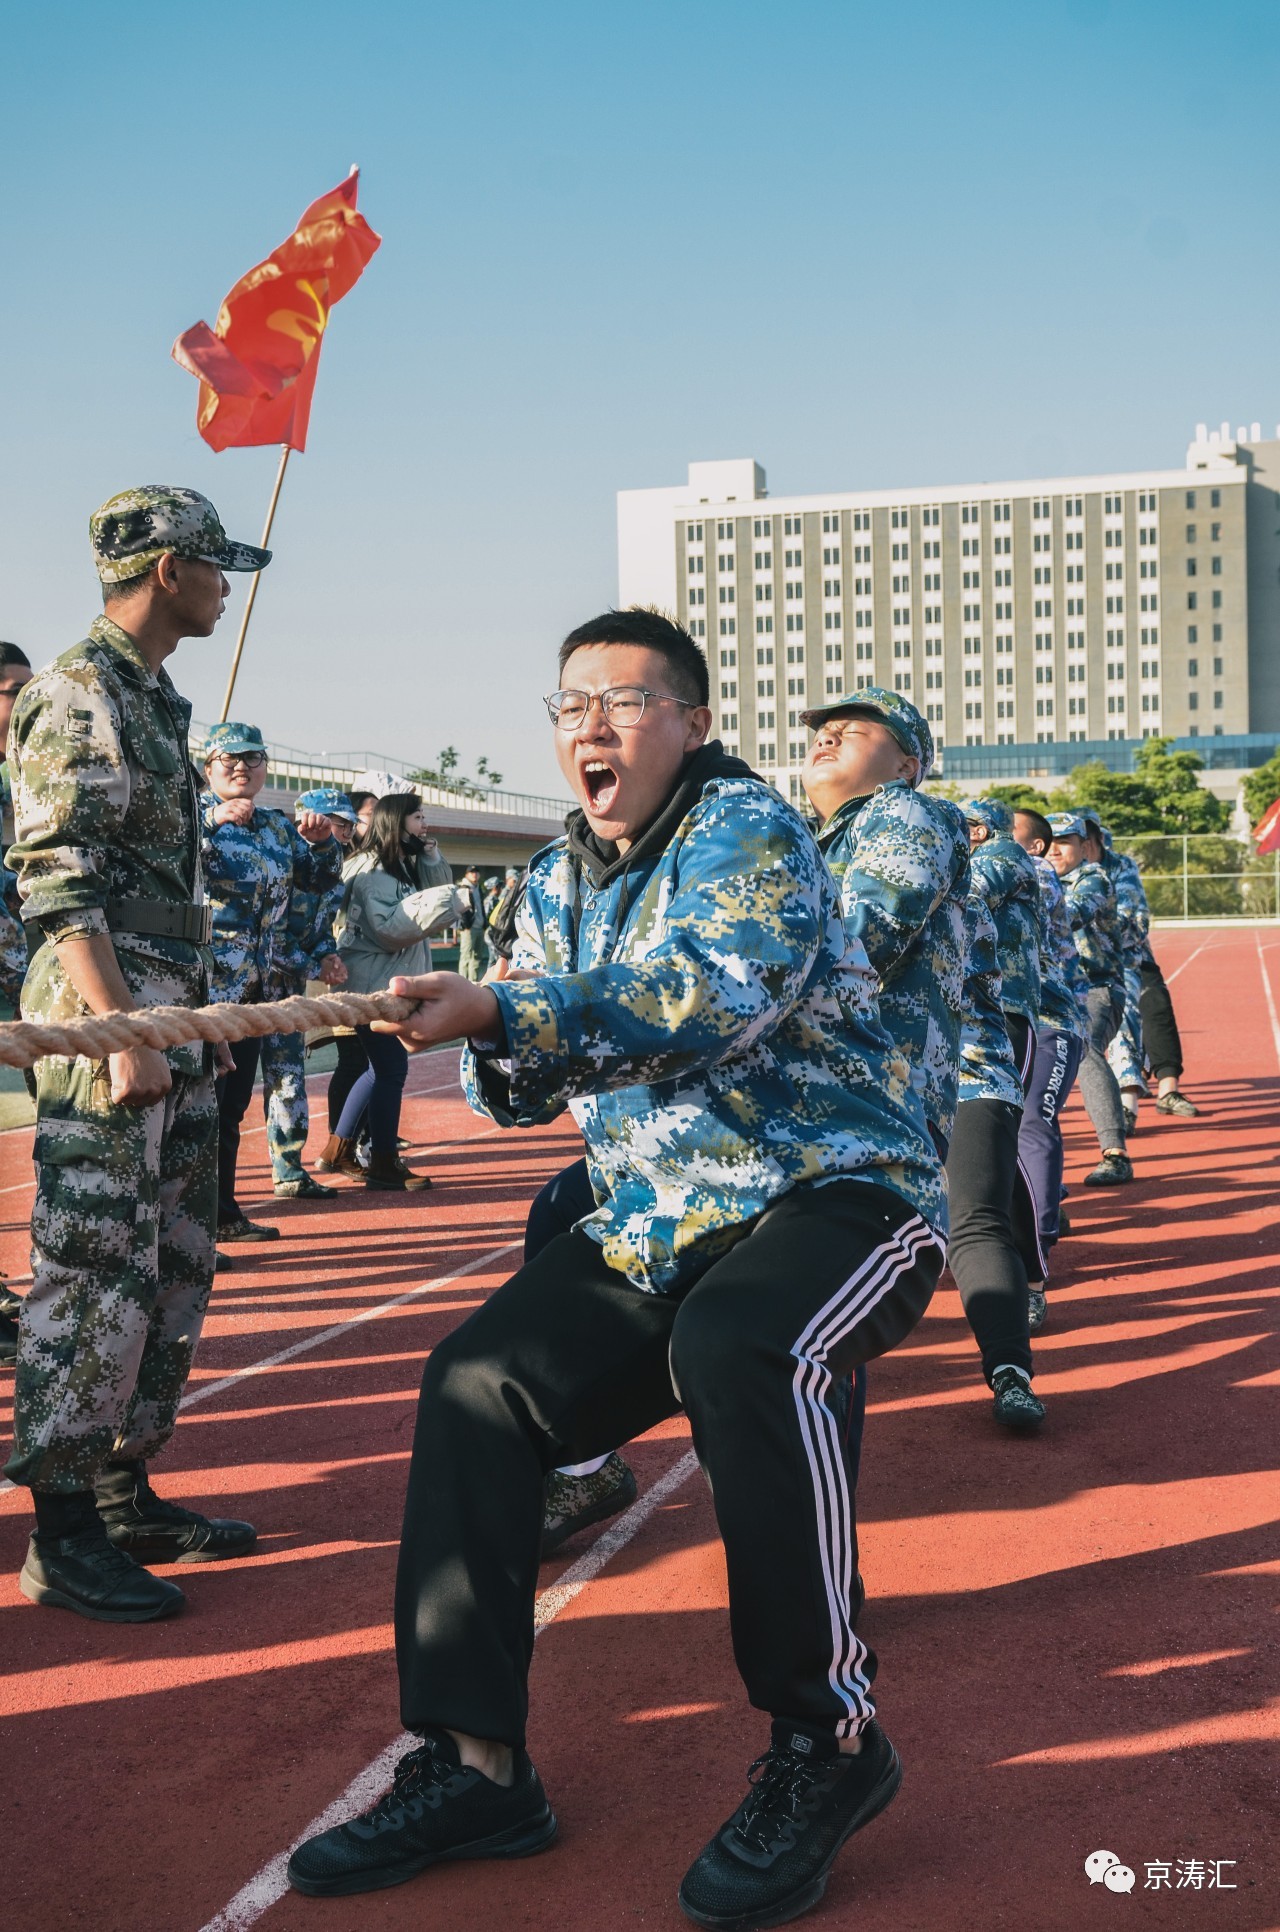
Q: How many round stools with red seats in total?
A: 0